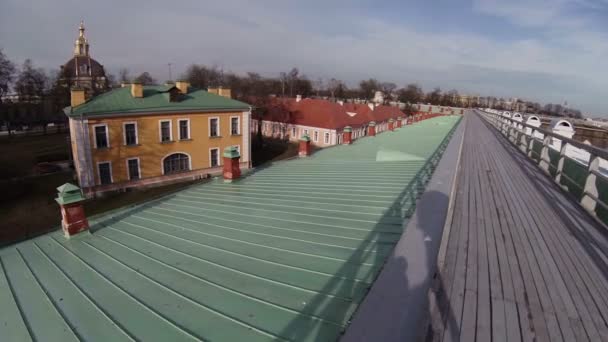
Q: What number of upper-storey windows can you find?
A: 6